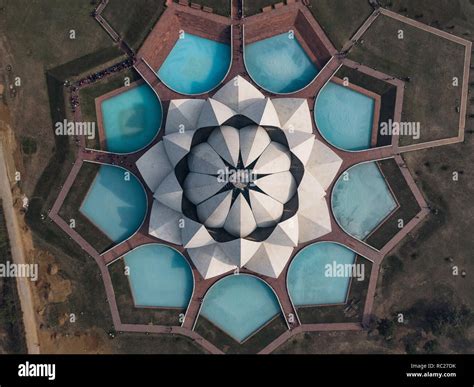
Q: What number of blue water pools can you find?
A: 9